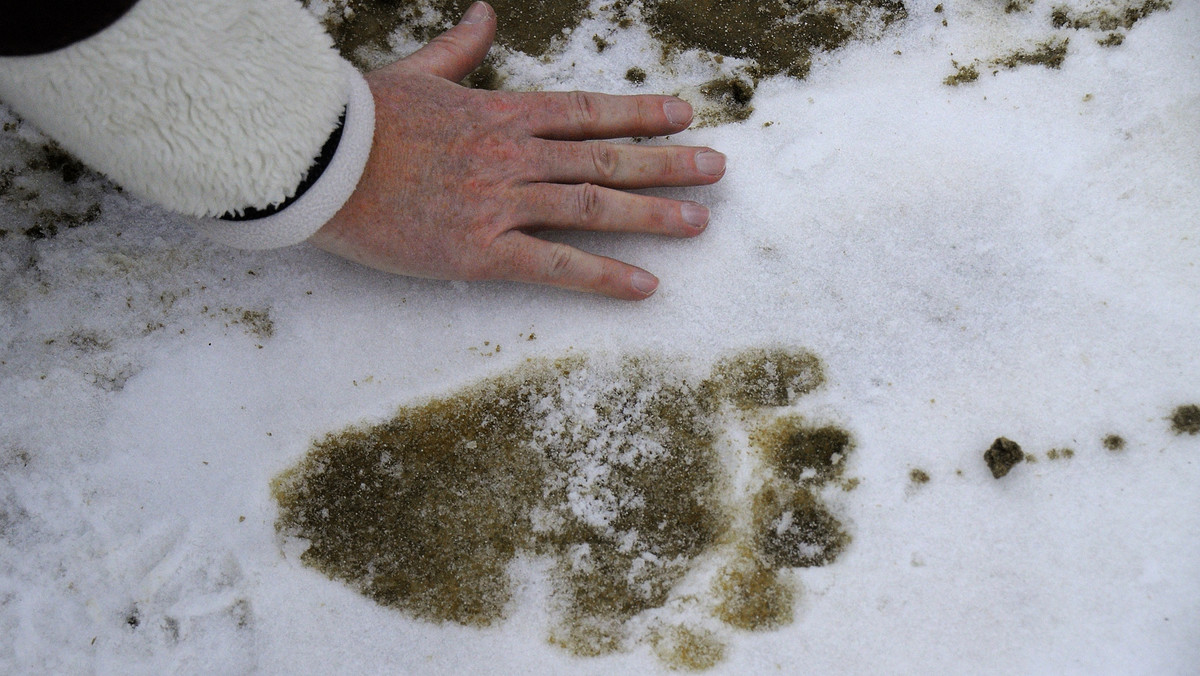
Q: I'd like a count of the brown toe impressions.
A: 5